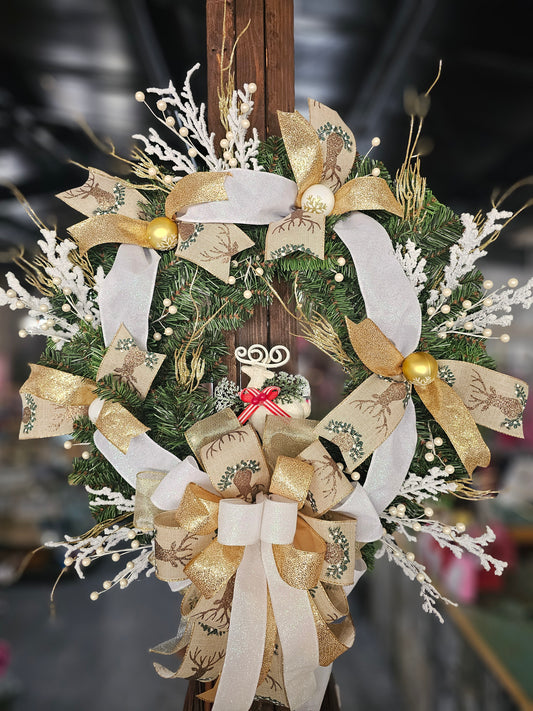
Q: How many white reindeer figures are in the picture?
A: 1